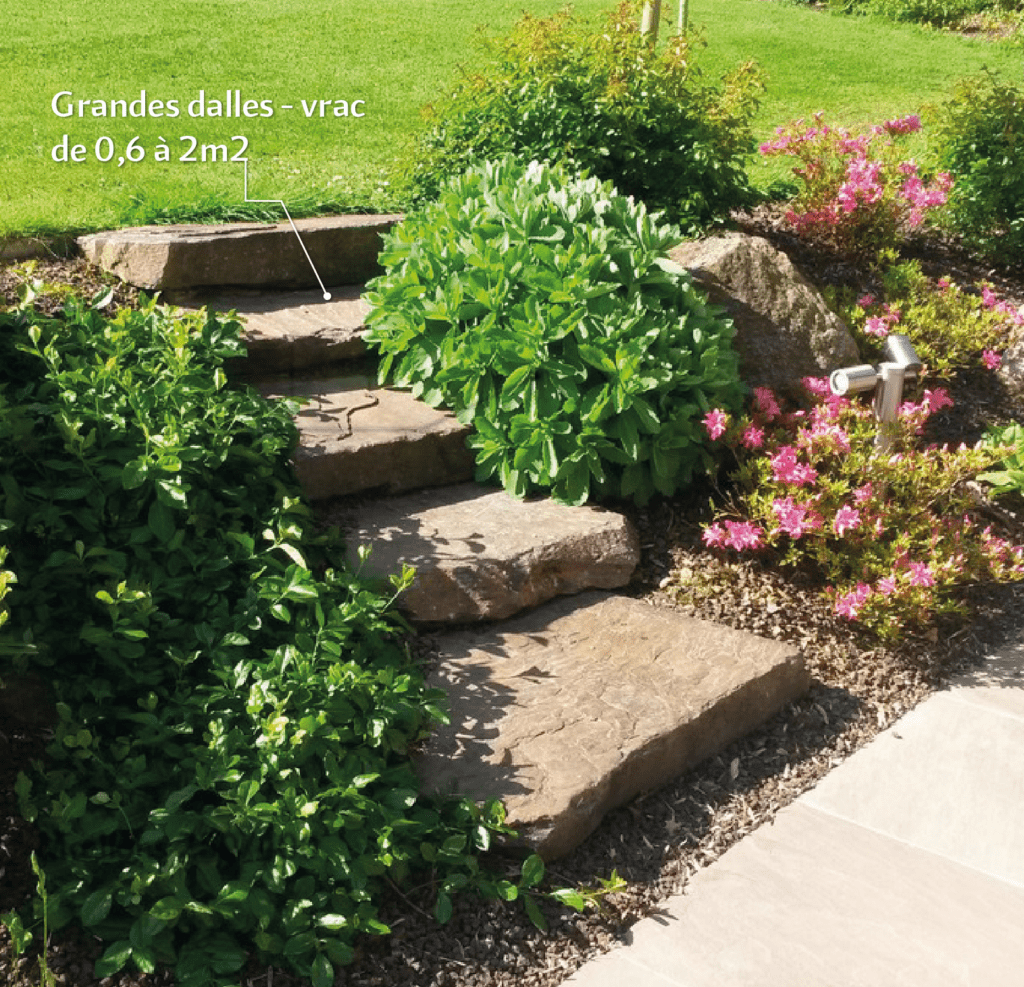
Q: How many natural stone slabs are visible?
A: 5